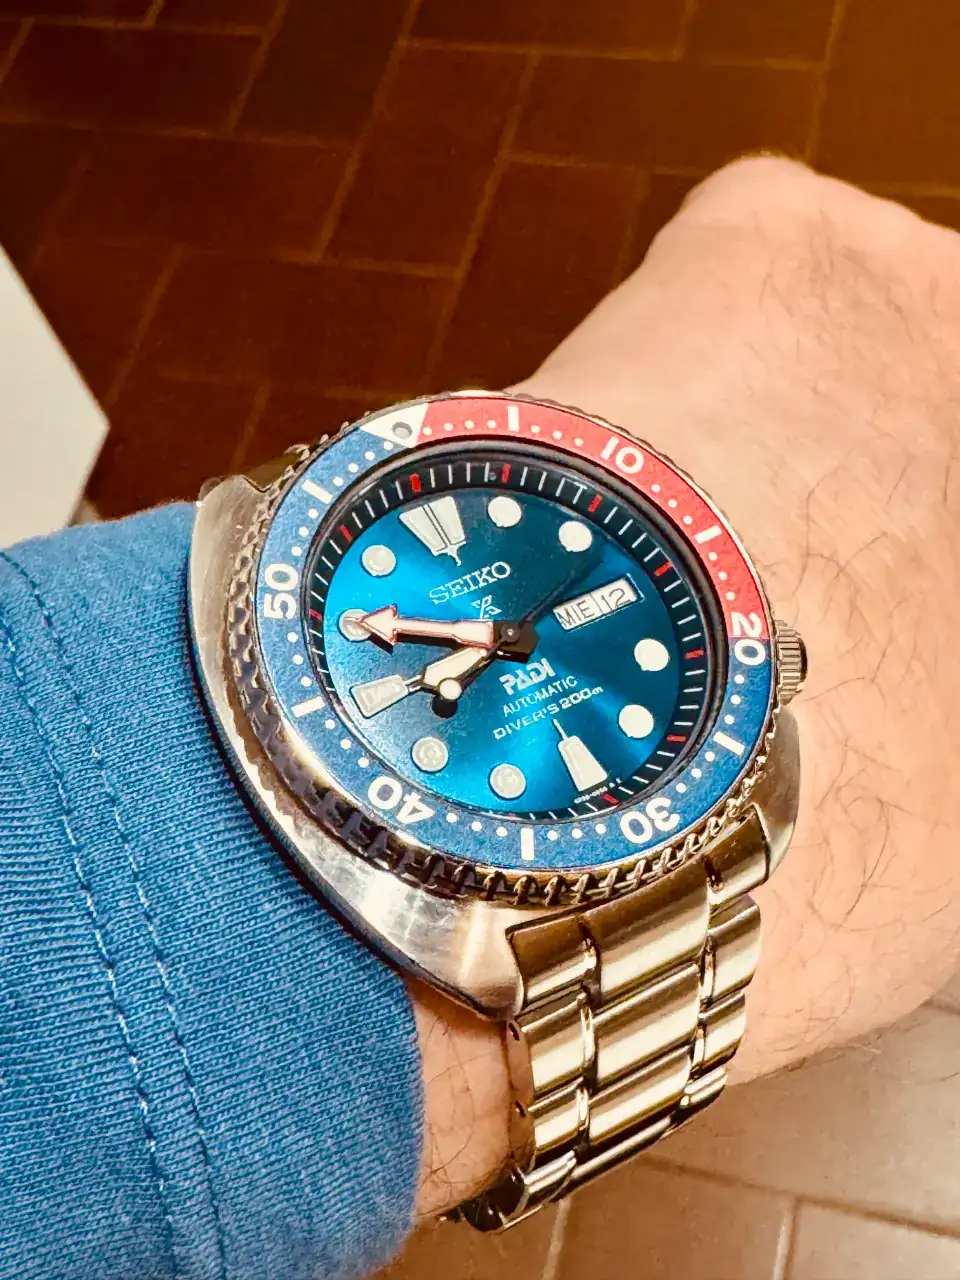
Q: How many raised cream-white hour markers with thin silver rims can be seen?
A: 11